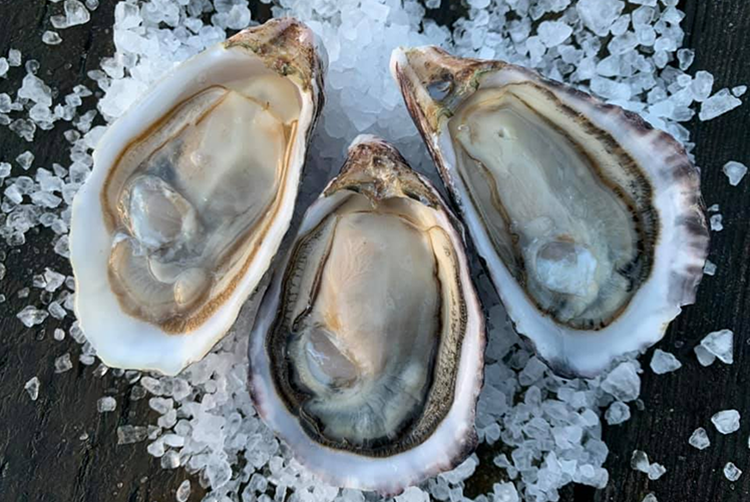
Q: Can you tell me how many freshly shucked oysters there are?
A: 3